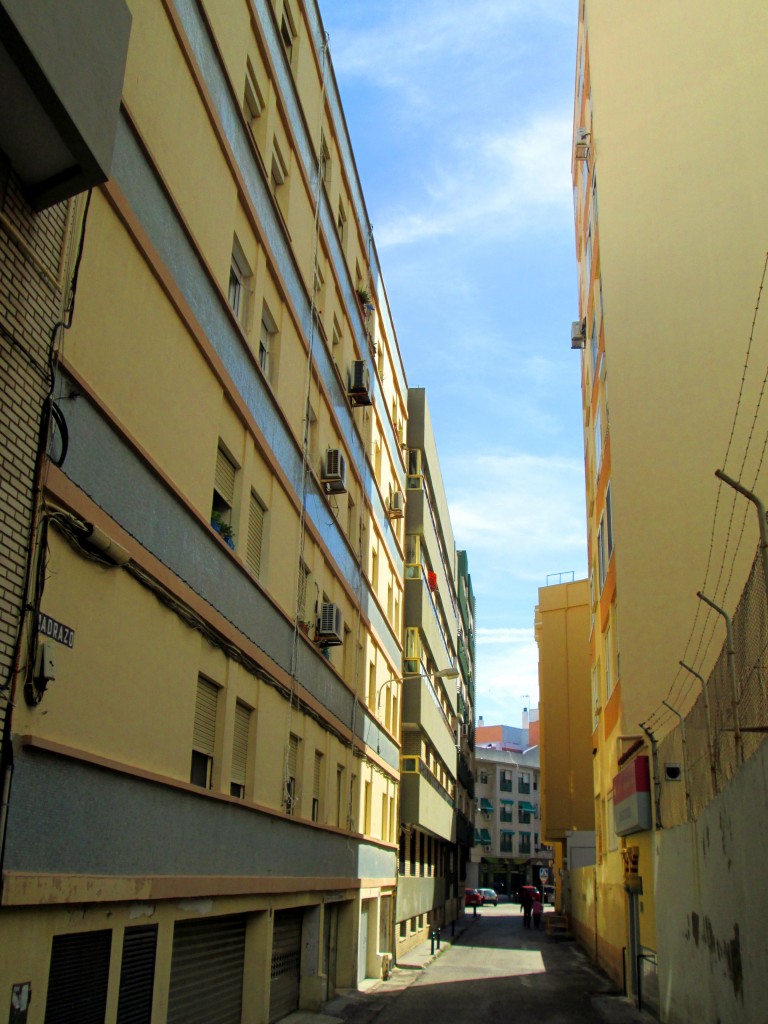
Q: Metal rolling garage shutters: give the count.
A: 2